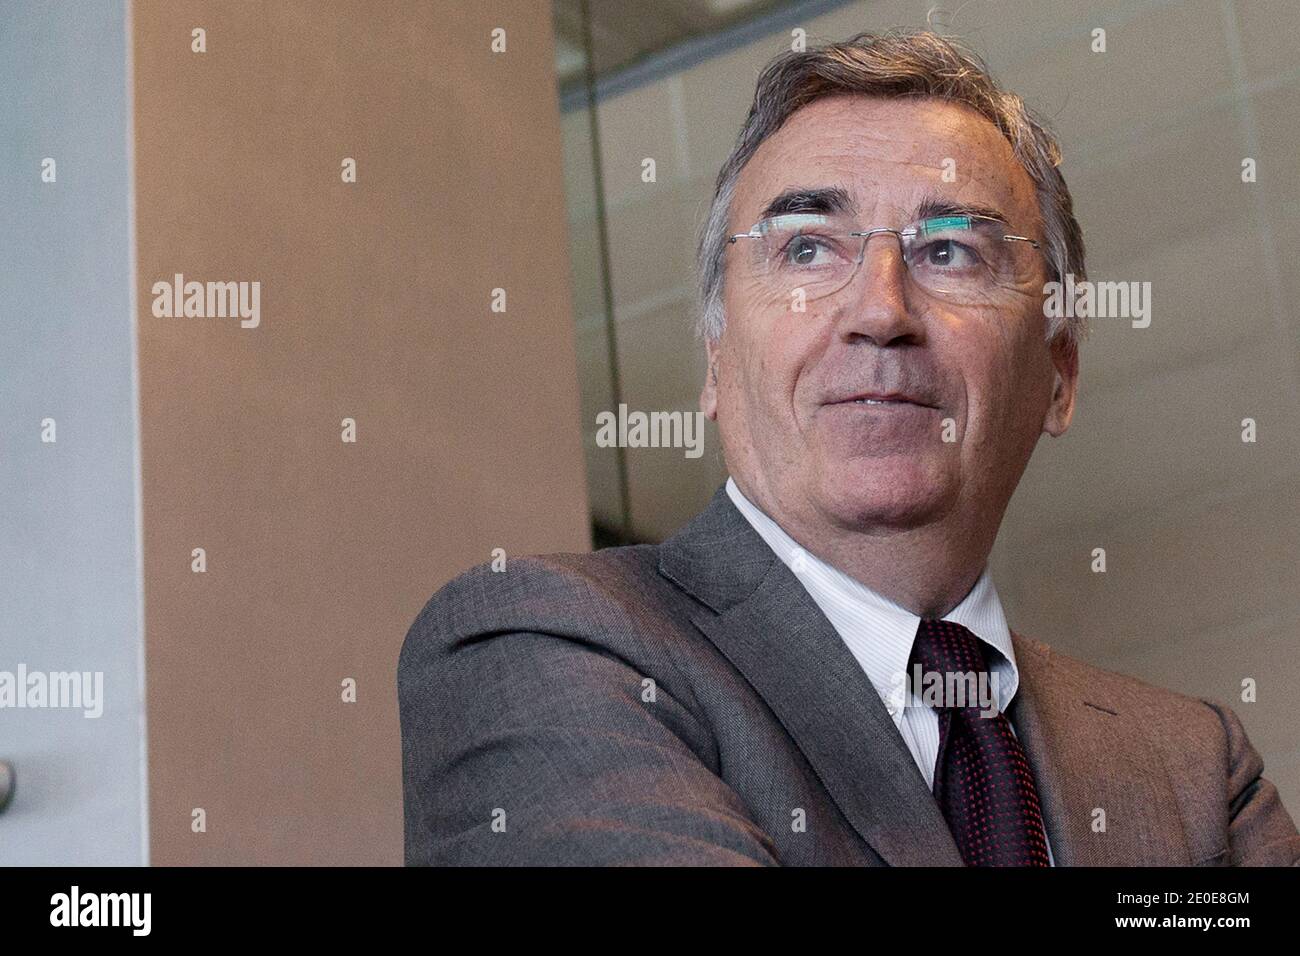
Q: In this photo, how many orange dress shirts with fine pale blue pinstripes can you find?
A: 0